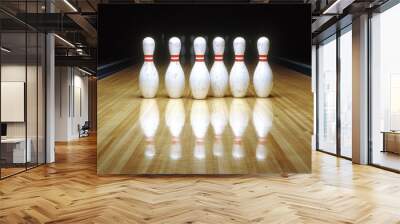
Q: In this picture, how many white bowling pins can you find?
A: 6